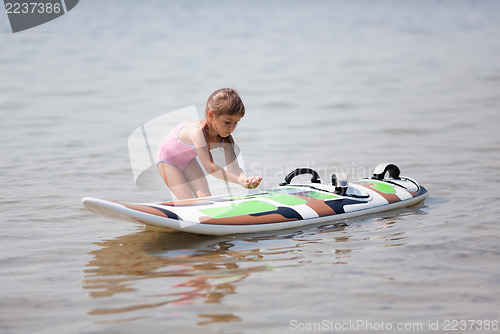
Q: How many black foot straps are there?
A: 3